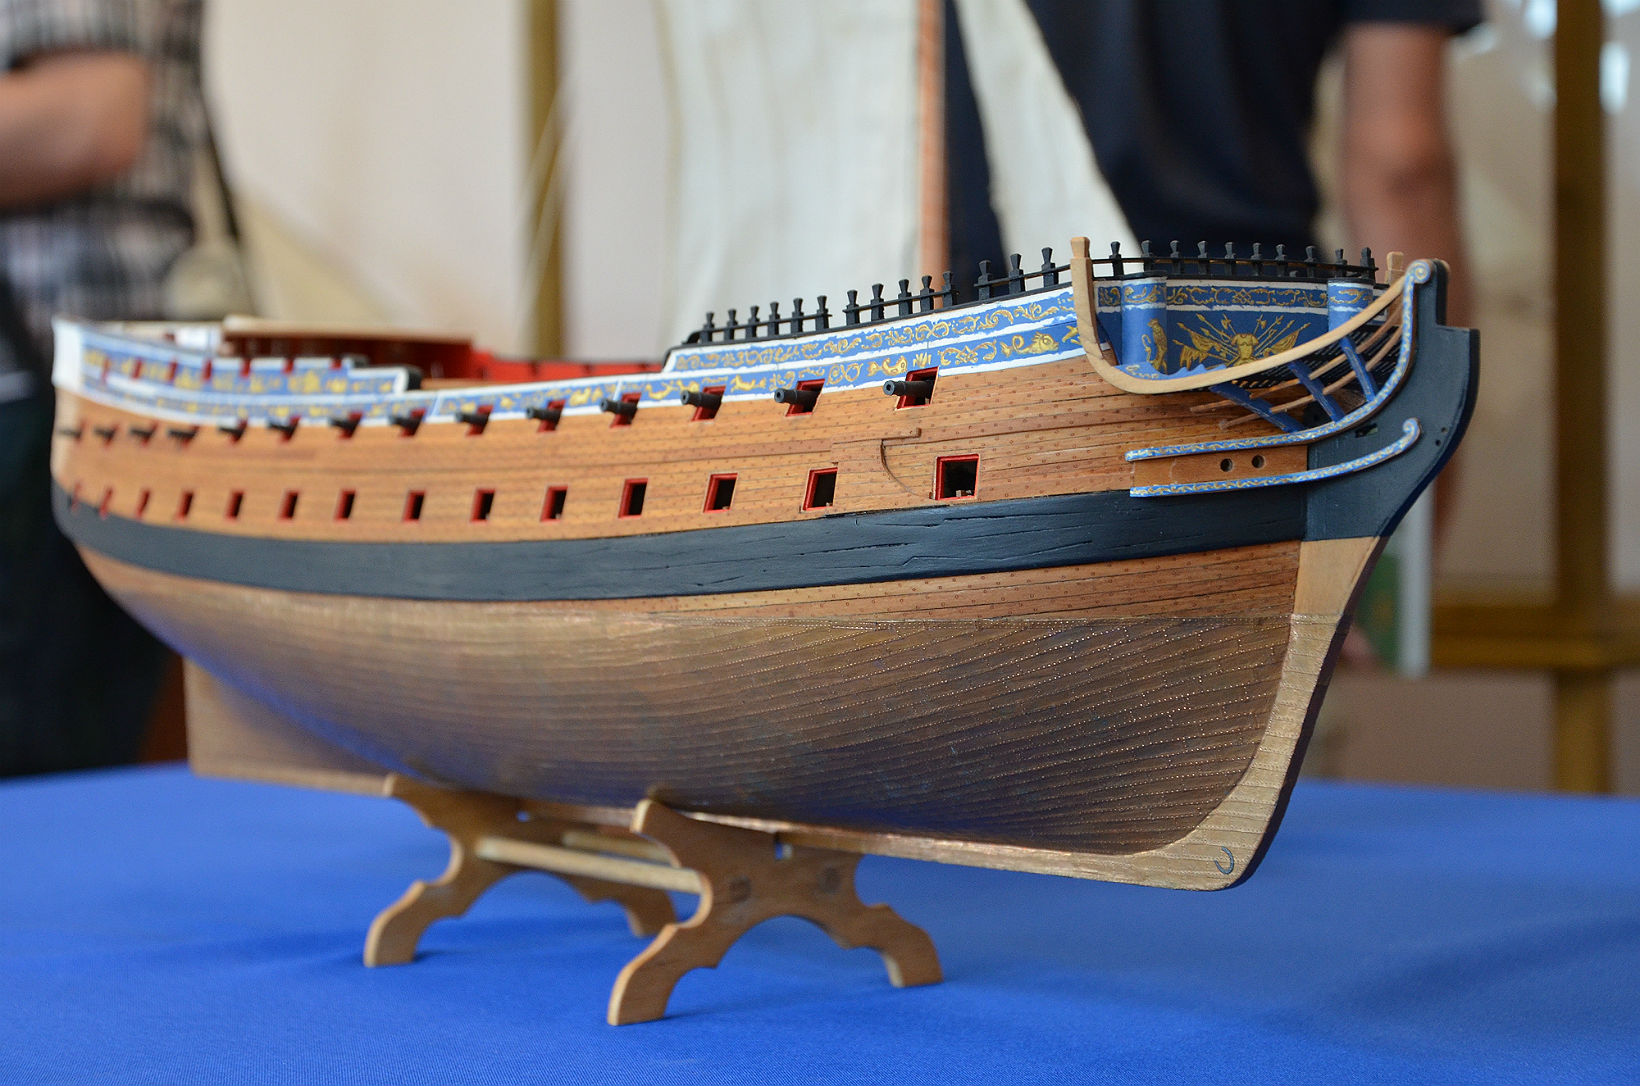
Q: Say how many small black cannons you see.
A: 14